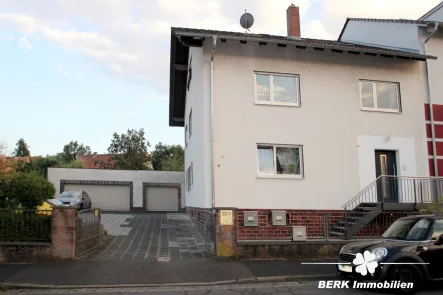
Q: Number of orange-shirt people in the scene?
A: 0